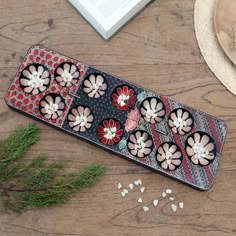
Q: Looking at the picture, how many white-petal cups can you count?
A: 10